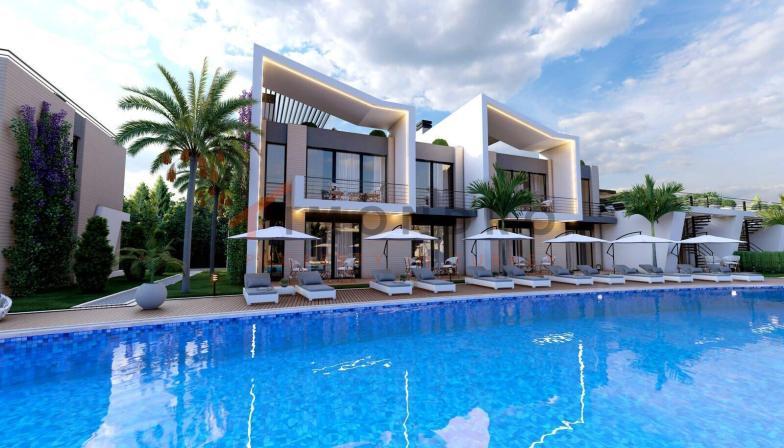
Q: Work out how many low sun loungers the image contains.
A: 12